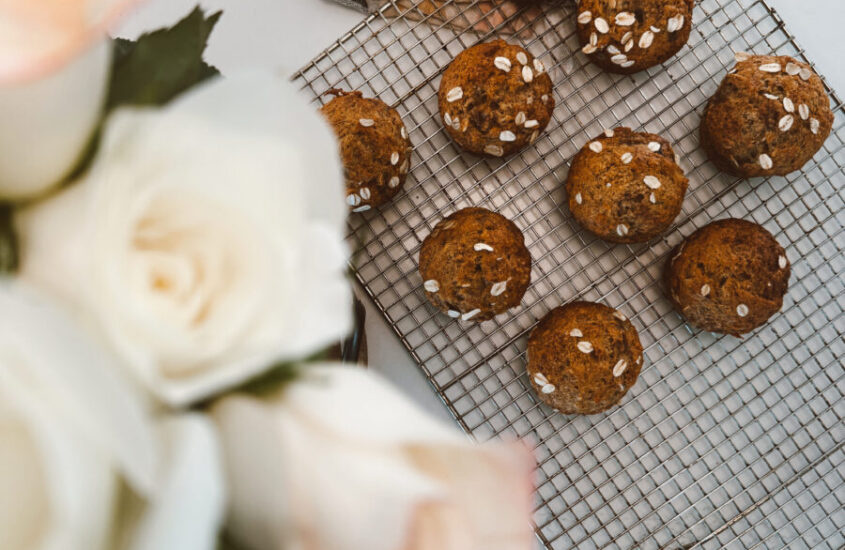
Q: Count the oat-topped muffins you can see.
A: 8